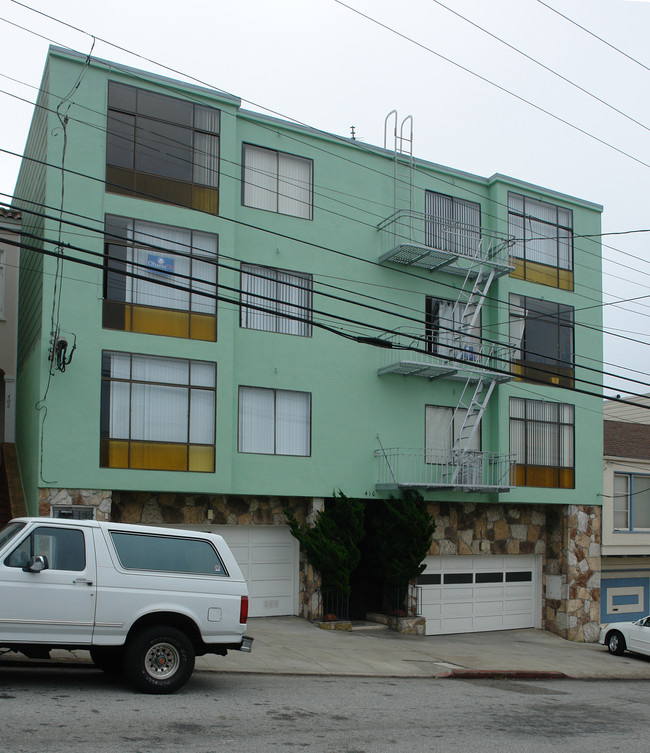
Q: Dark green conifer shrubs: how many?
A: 2